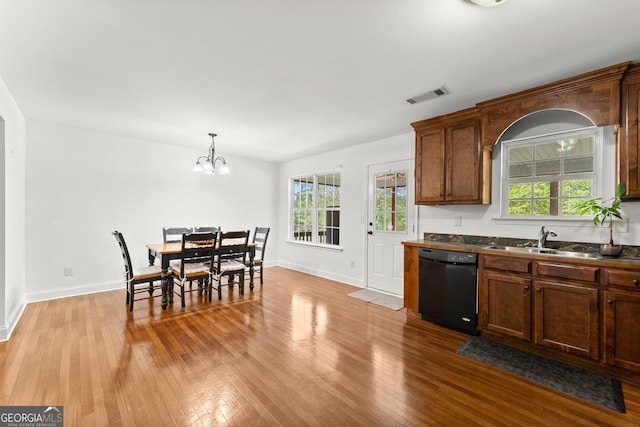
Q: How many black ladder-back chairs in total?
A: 6